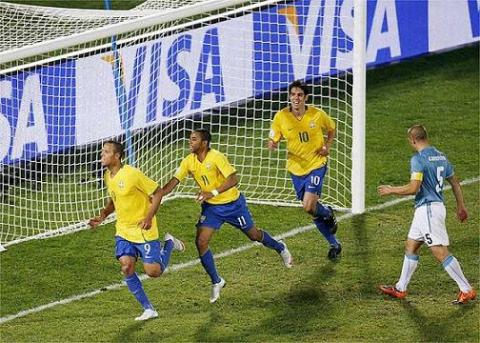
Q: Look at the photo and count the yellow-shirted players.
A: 3